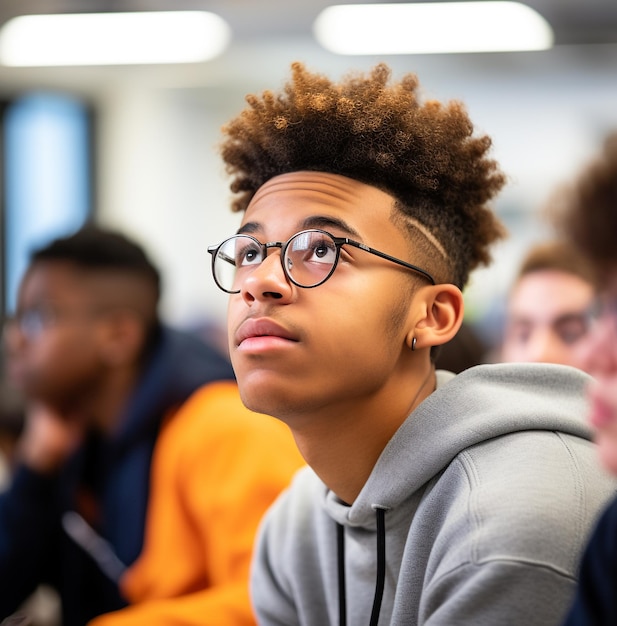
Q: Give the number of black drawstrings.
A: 2